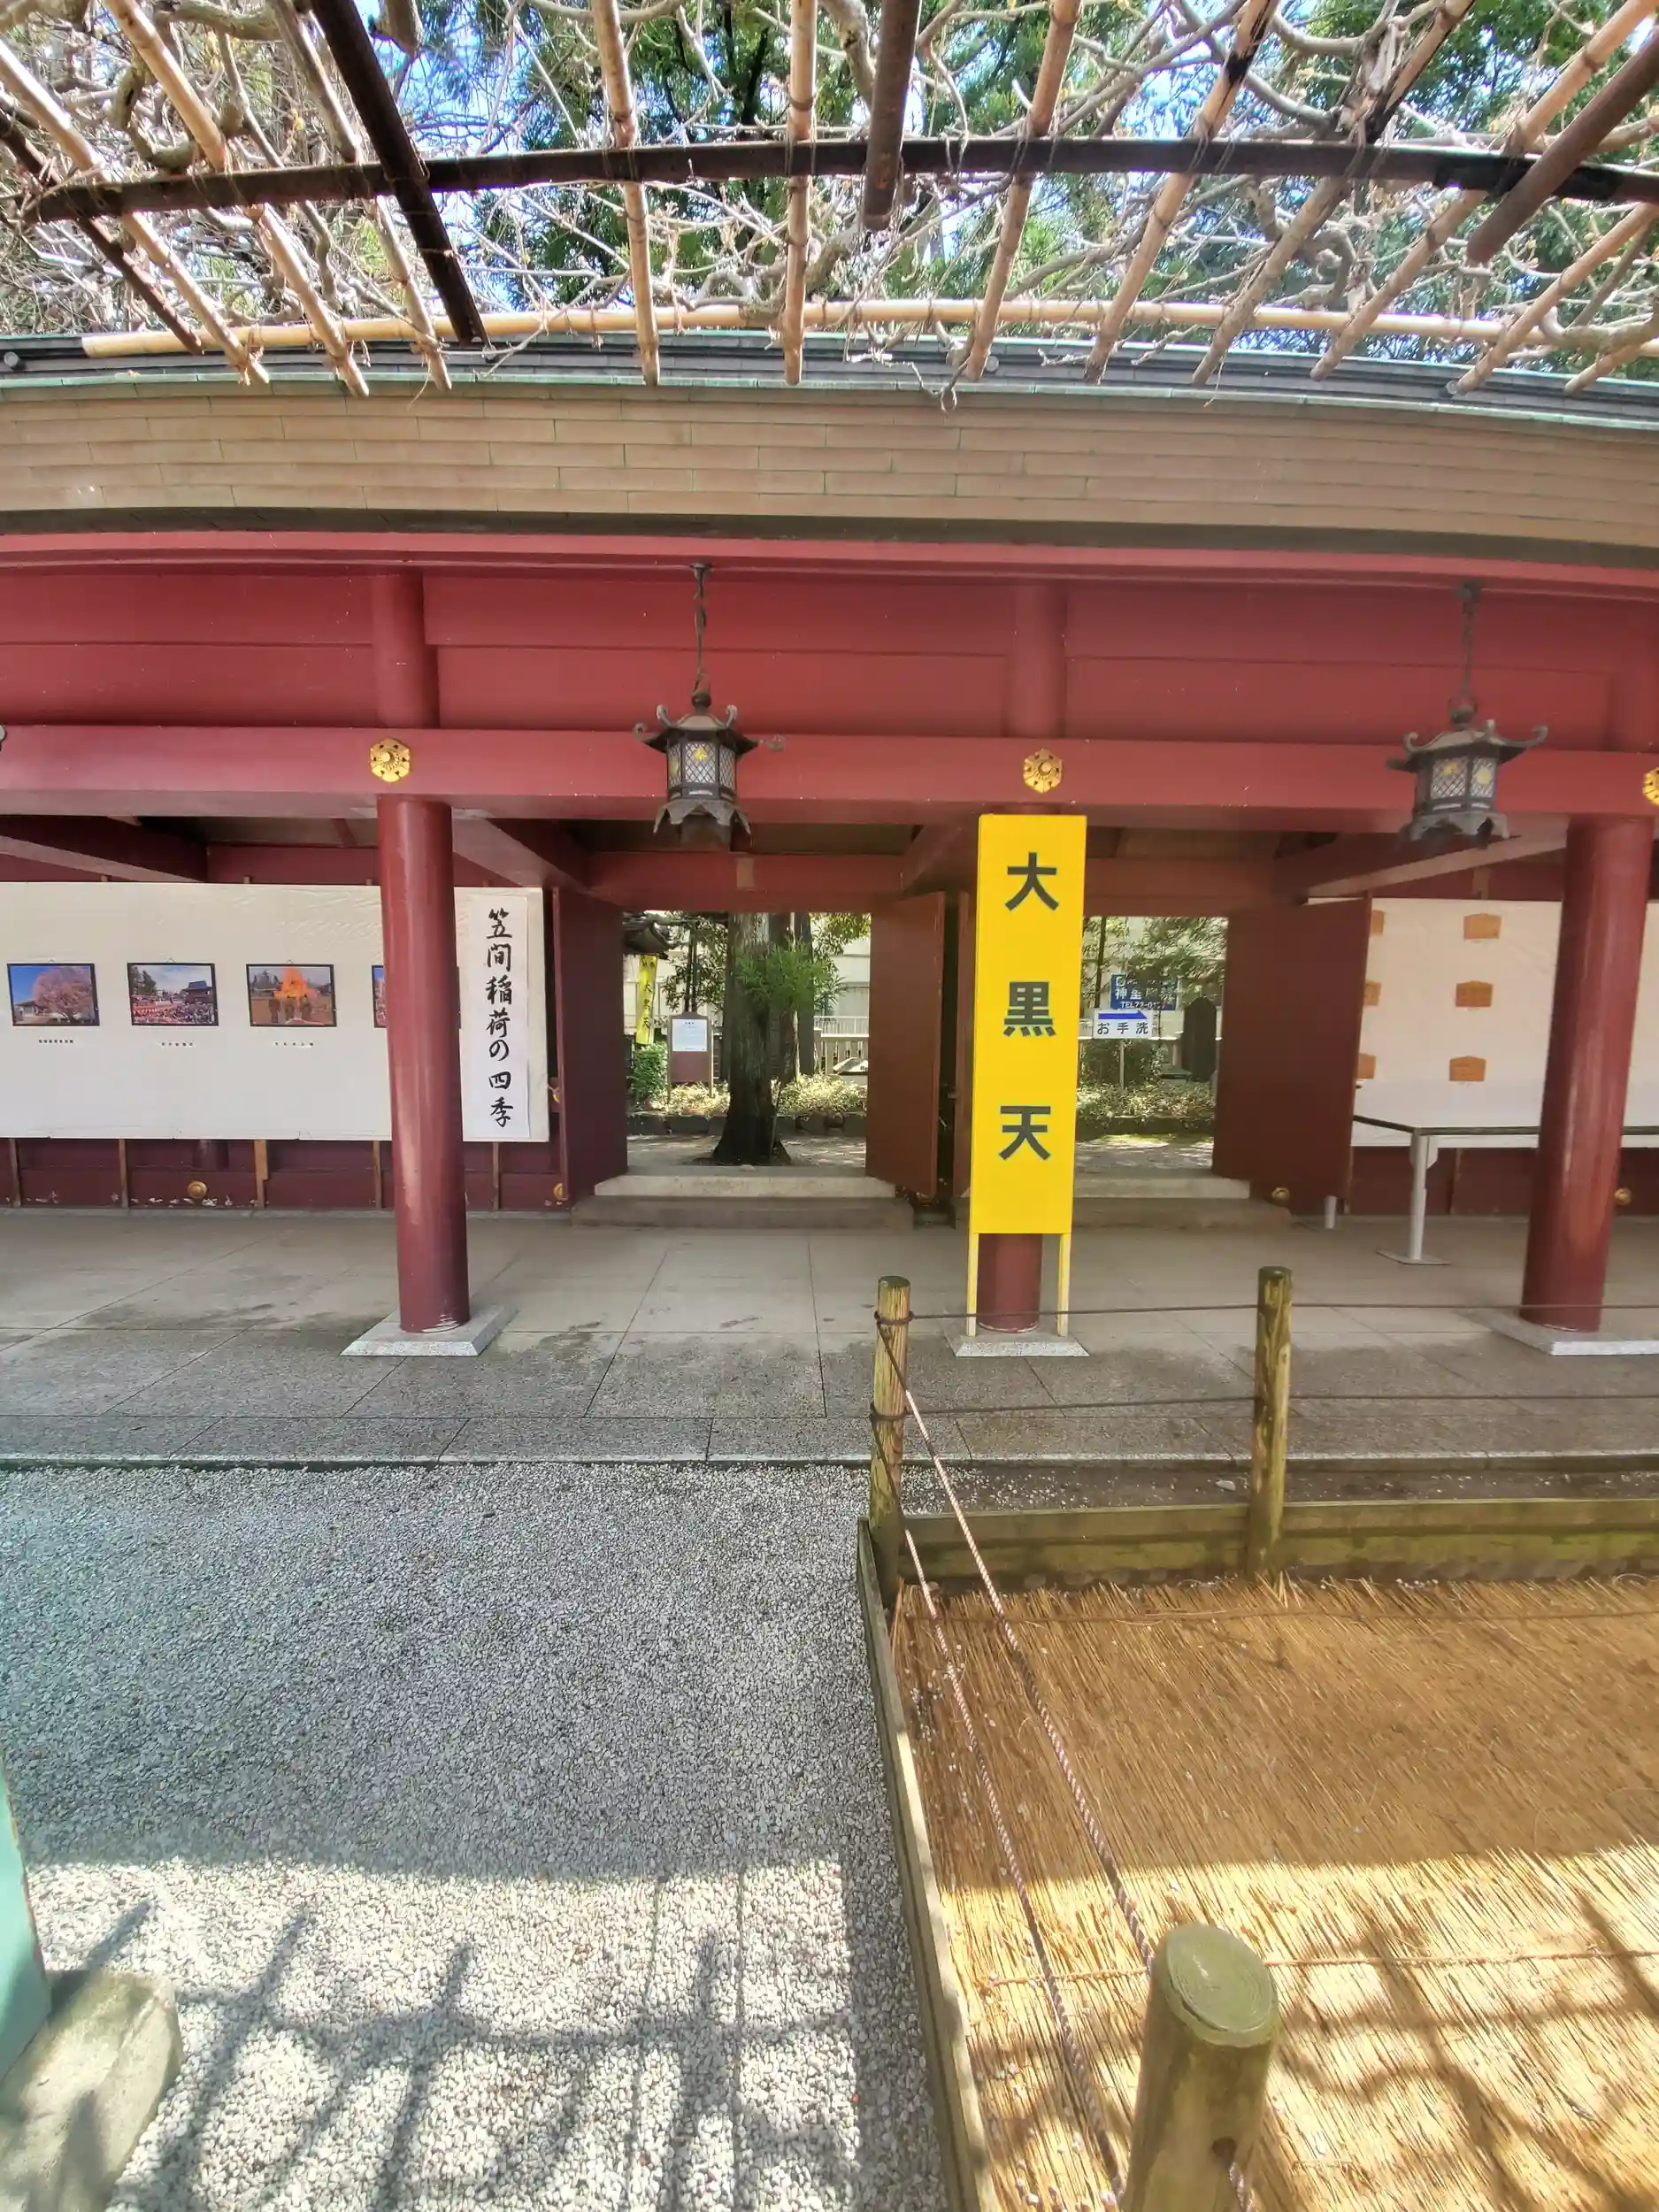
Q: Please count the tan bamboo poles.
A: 12